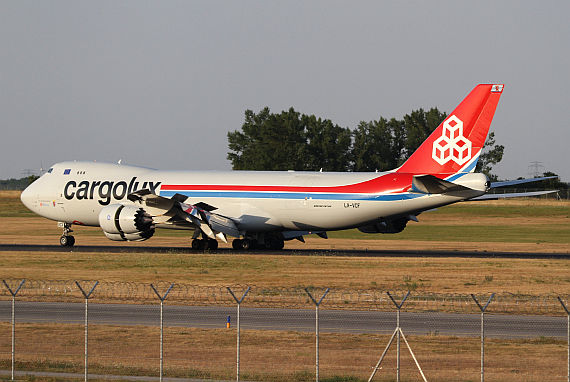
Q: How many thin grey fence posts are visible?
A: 8